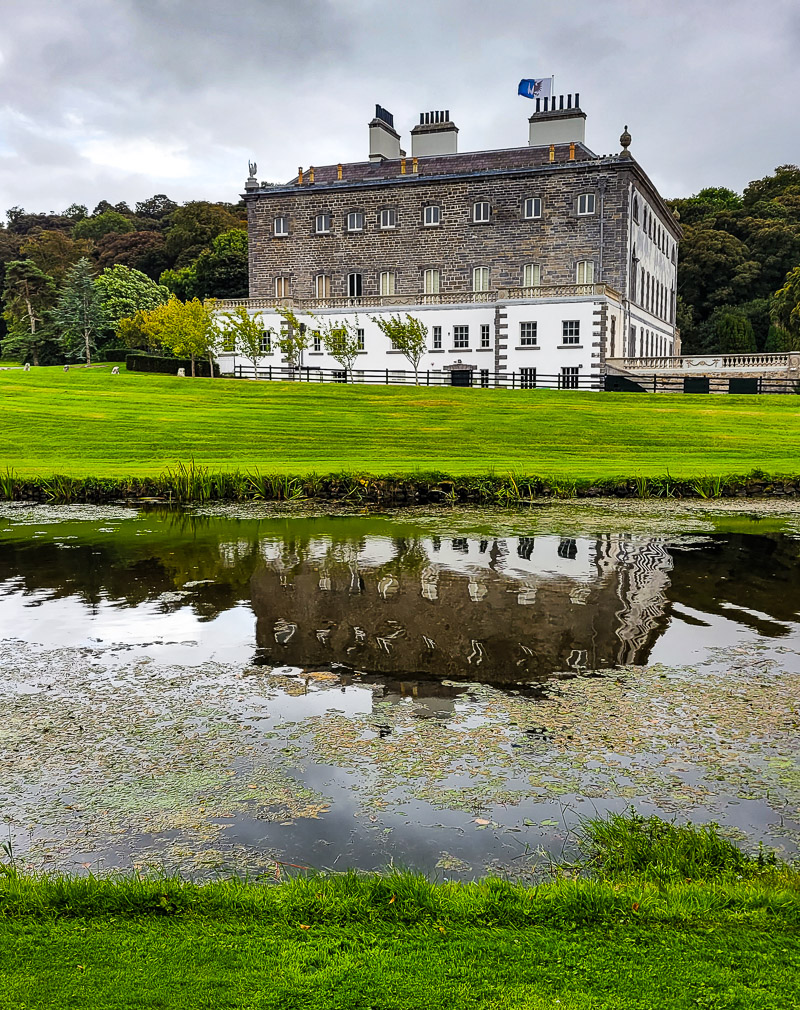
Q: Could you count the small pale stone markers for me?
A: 4